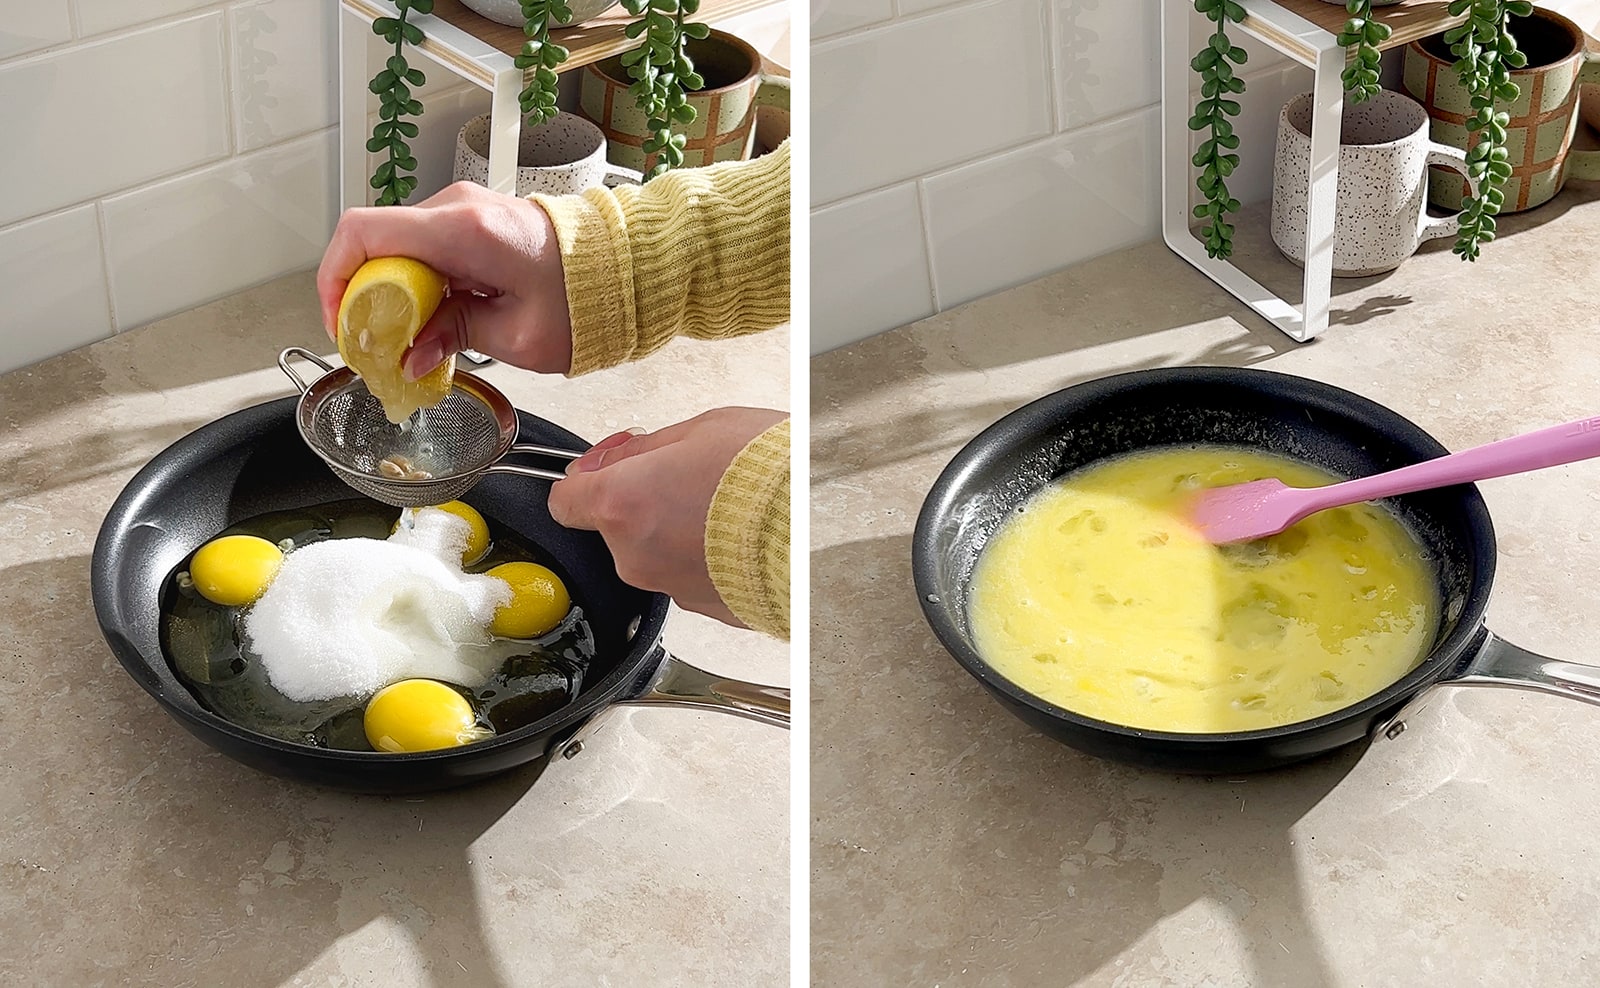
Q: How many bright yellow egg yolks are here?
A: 4